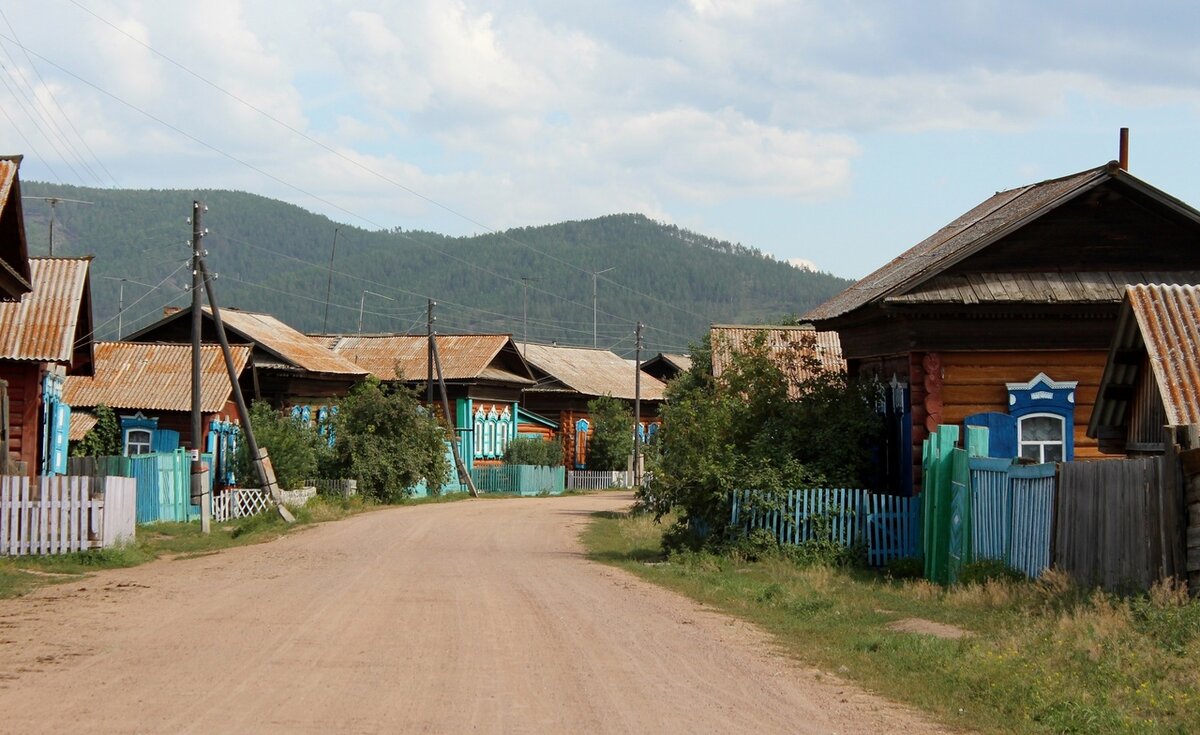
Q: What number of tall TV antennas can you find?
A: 6